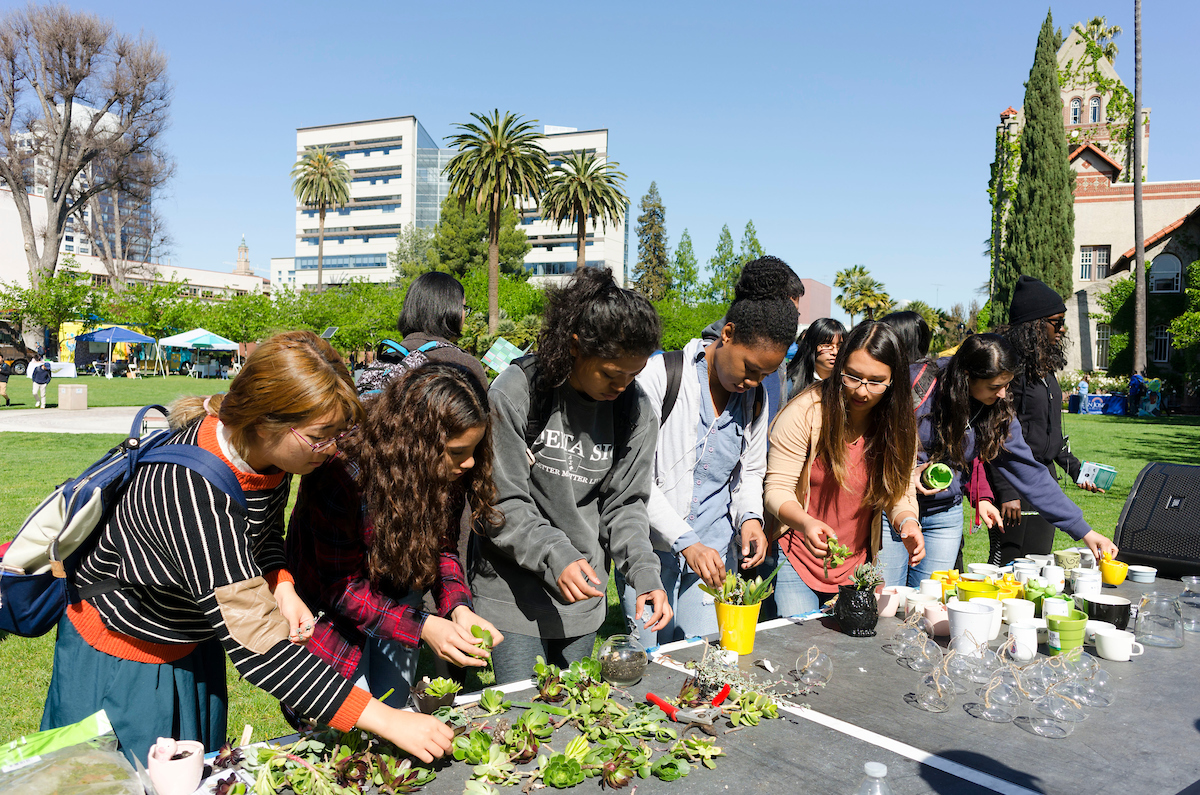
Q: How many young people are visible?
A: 11